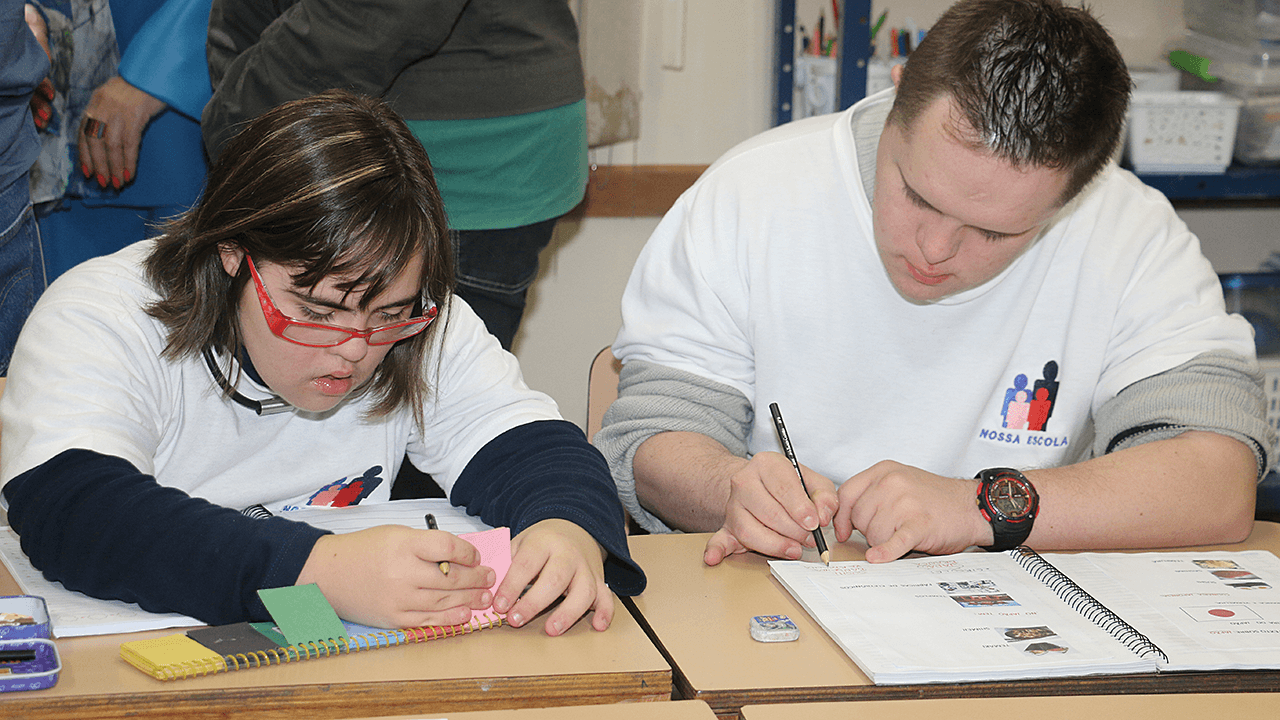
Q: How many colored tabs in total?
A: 6